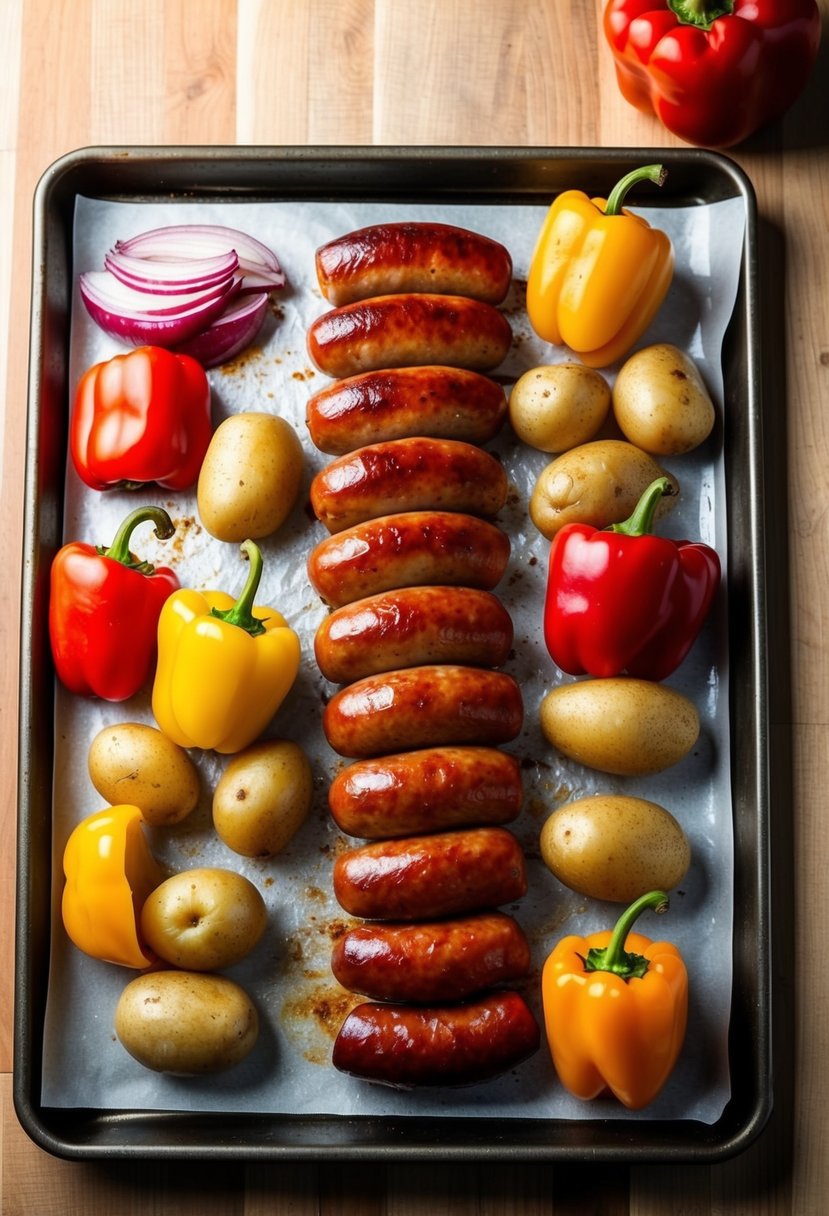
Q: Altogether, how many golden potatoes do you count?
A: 10